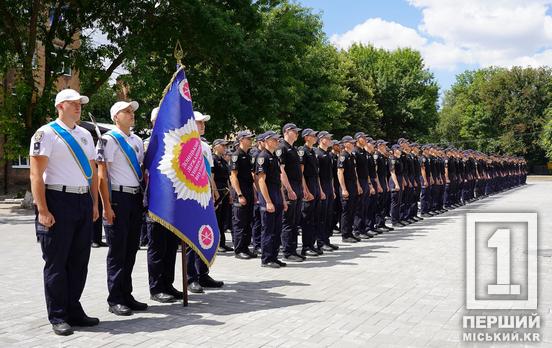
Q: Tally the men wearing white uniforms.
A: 4